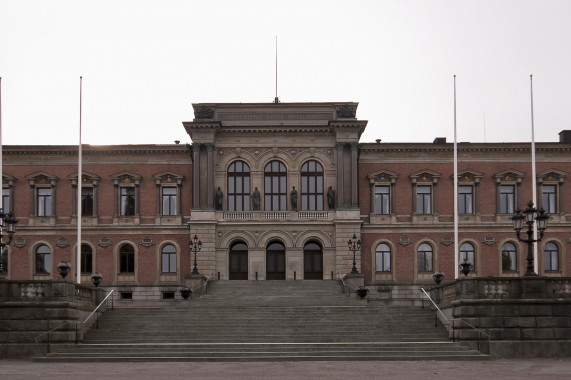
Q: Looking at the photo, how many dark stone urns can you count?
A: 6